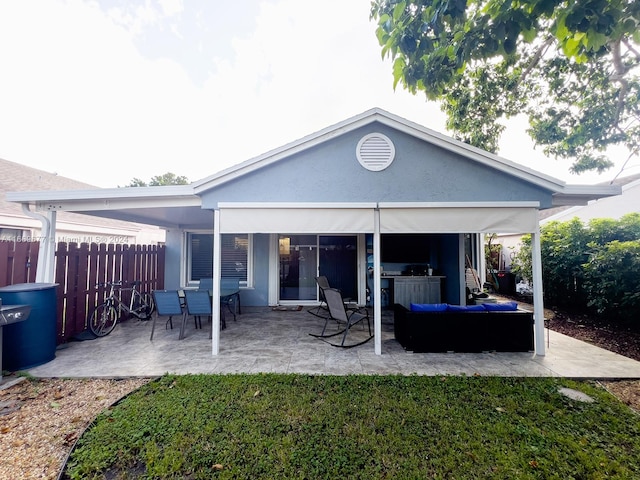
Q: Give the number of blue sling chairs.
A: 4